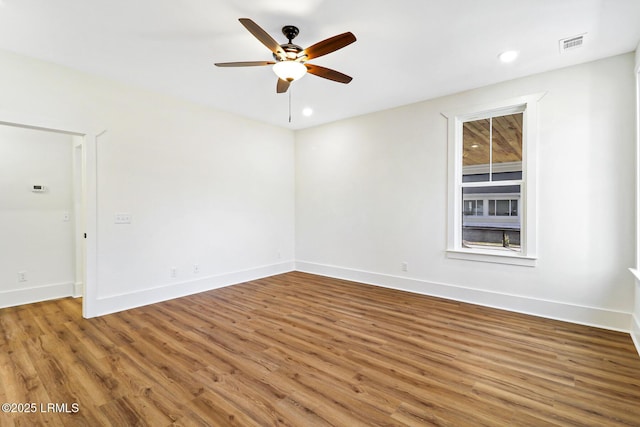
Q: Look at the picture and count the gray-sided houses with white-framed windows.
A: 1